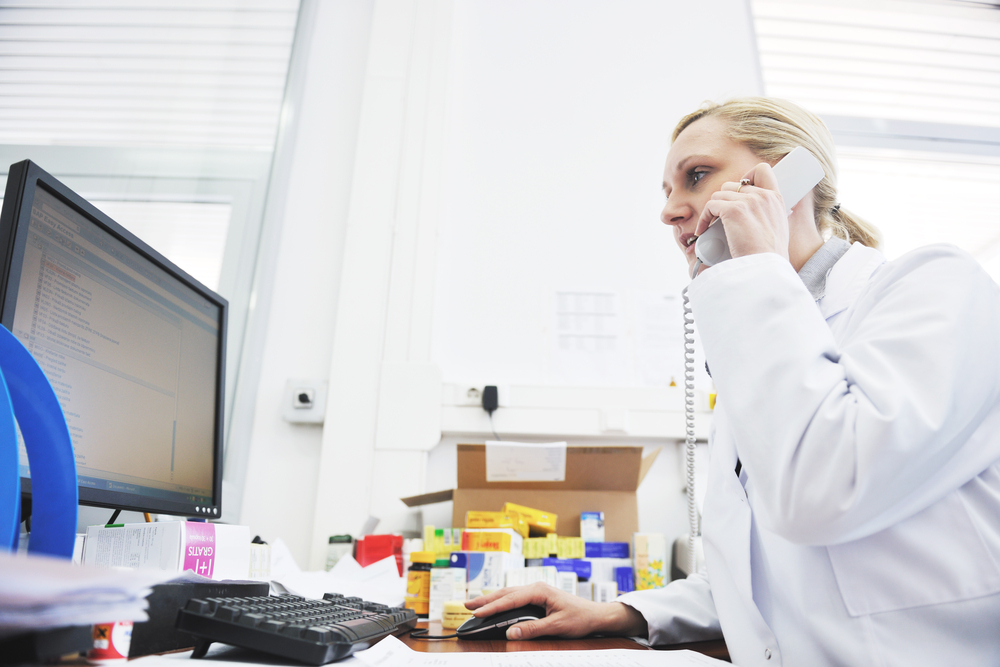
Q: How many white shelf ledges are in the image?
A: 1